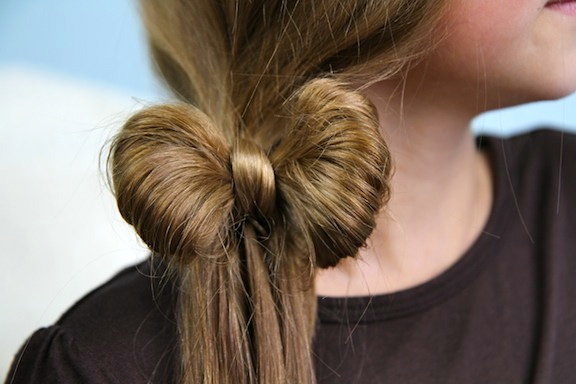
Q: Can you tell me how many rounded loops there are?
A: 2